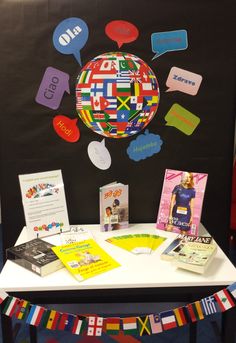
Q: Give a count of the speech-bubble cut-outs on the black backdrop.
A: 9